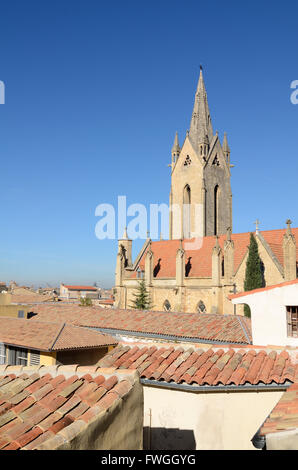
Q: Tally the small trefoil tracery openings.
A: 2